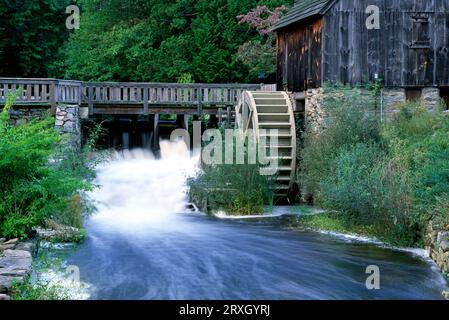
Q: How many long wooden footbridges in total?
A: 1